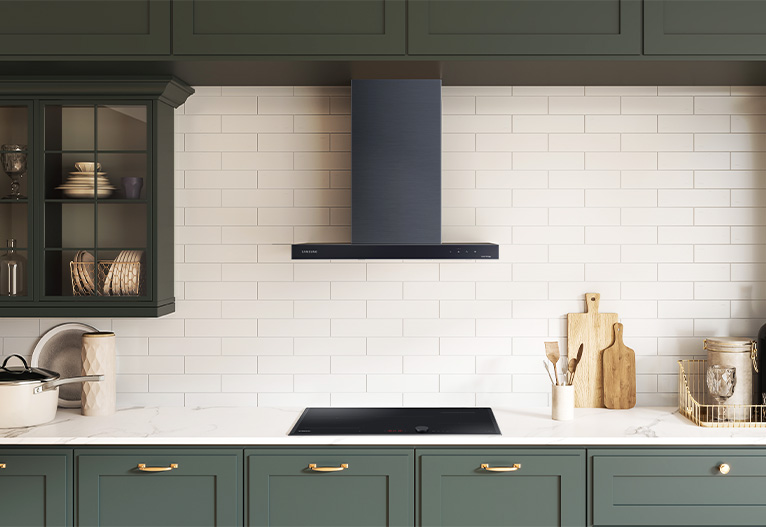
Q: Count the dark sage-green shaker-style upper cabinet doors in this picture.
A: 4